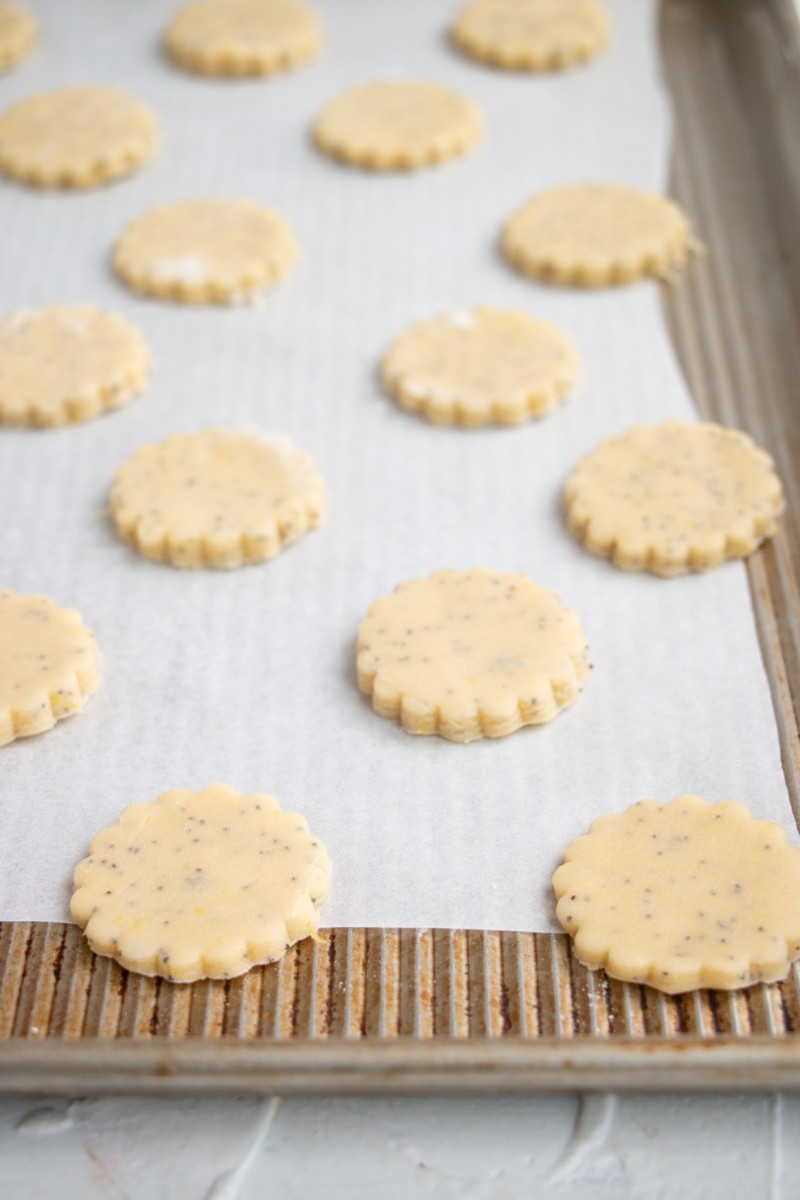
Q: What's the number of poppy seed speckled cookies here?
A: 15